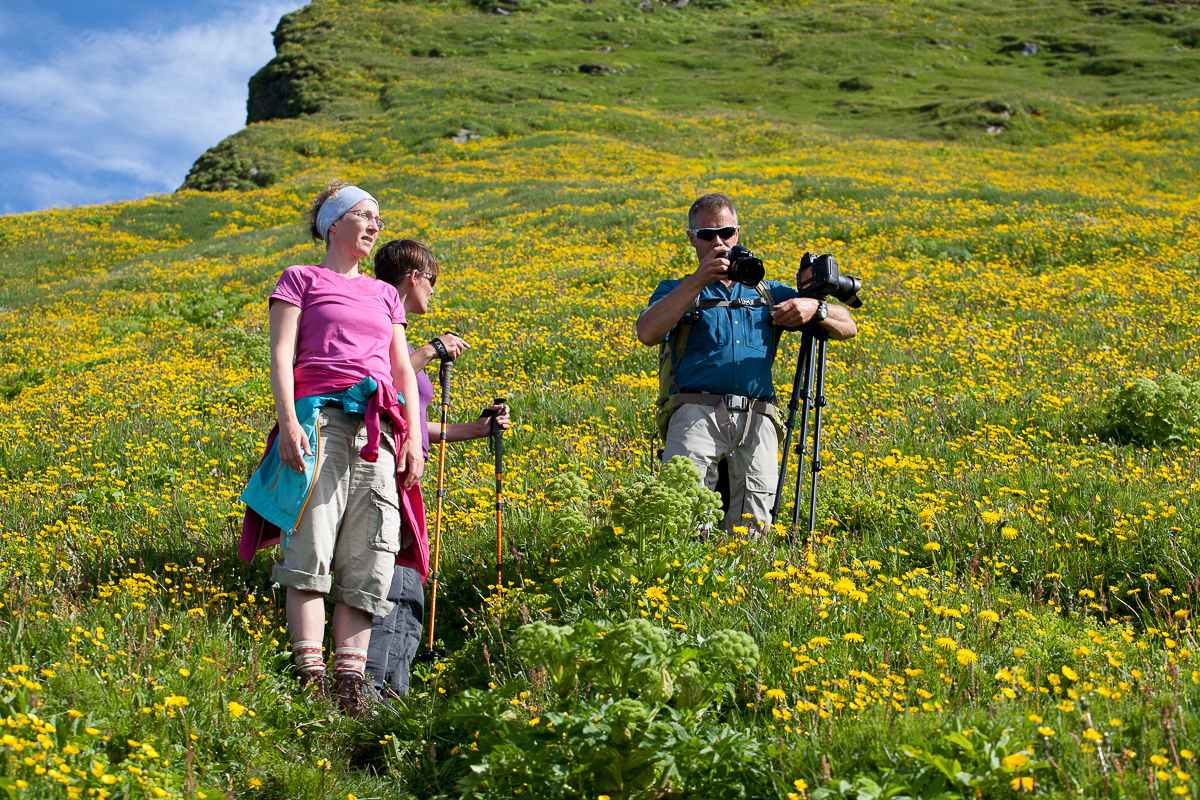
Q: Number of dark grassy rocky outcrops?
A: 2